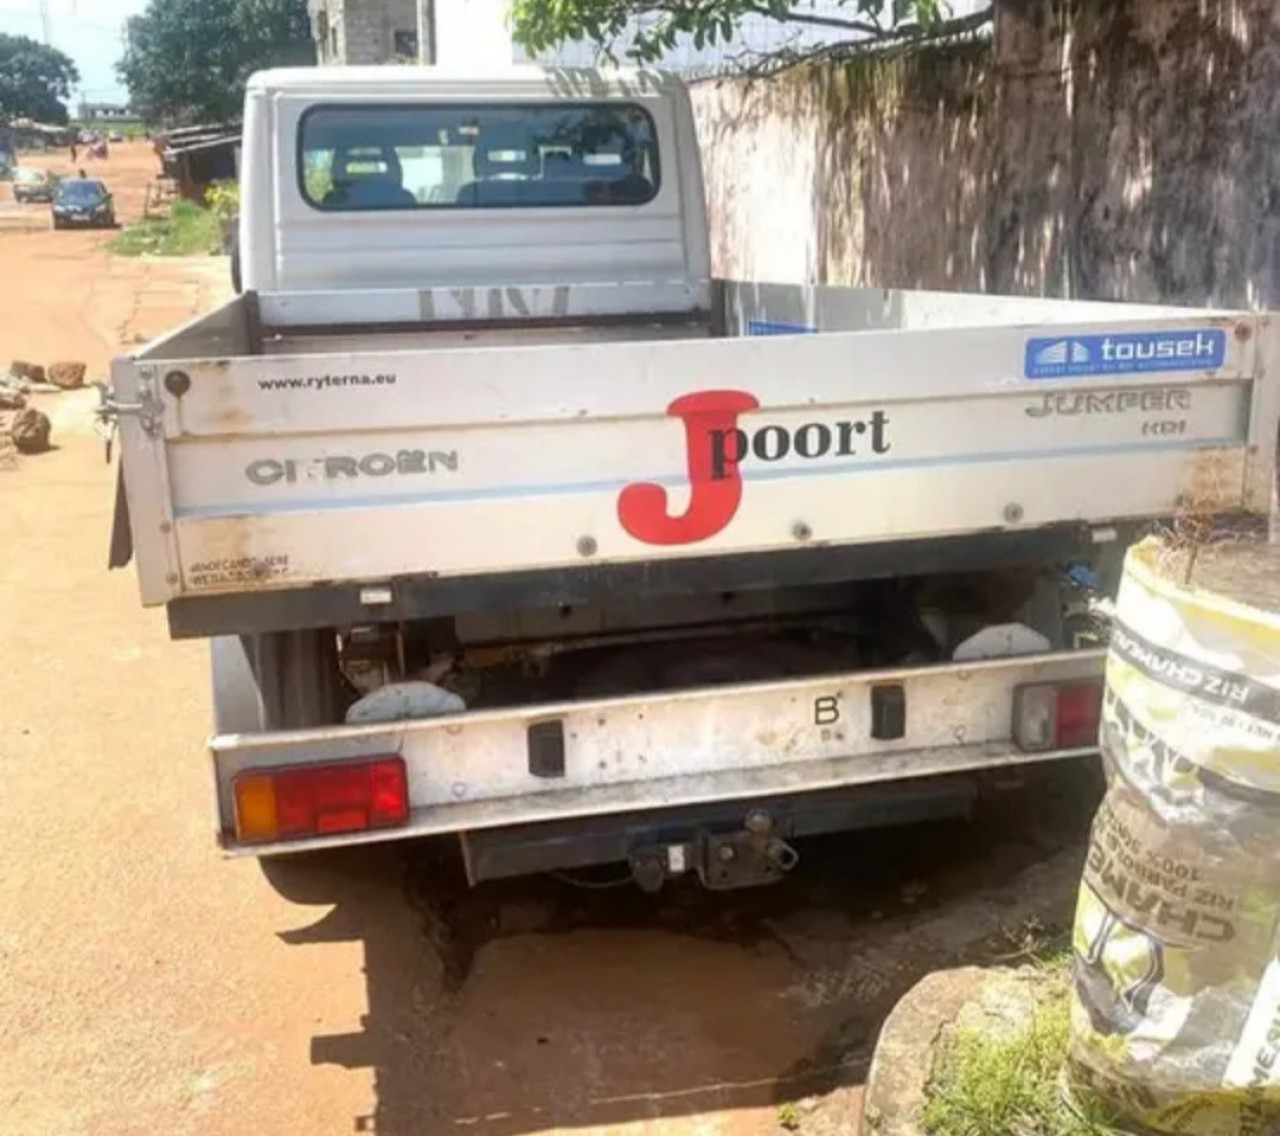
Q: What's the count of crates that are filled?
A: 0